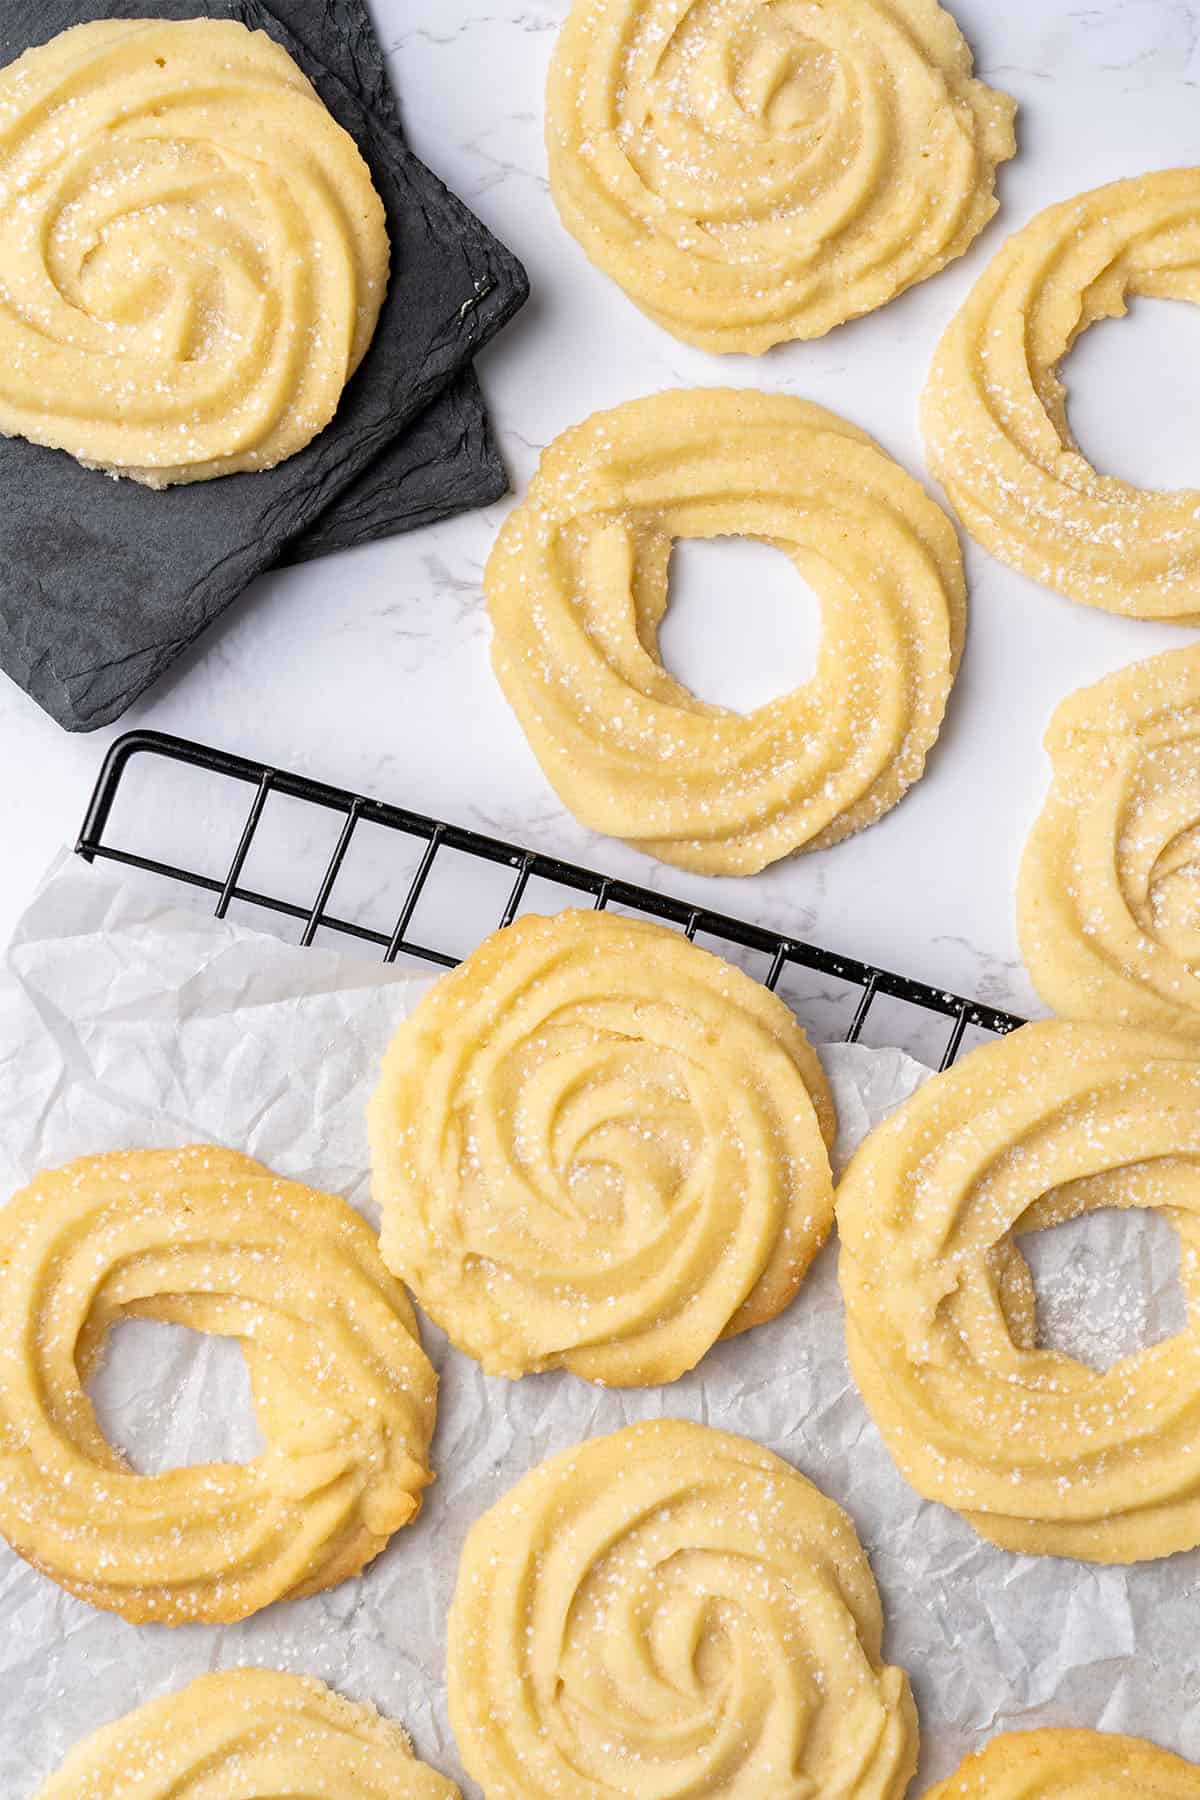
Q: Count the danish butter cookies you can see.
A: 11